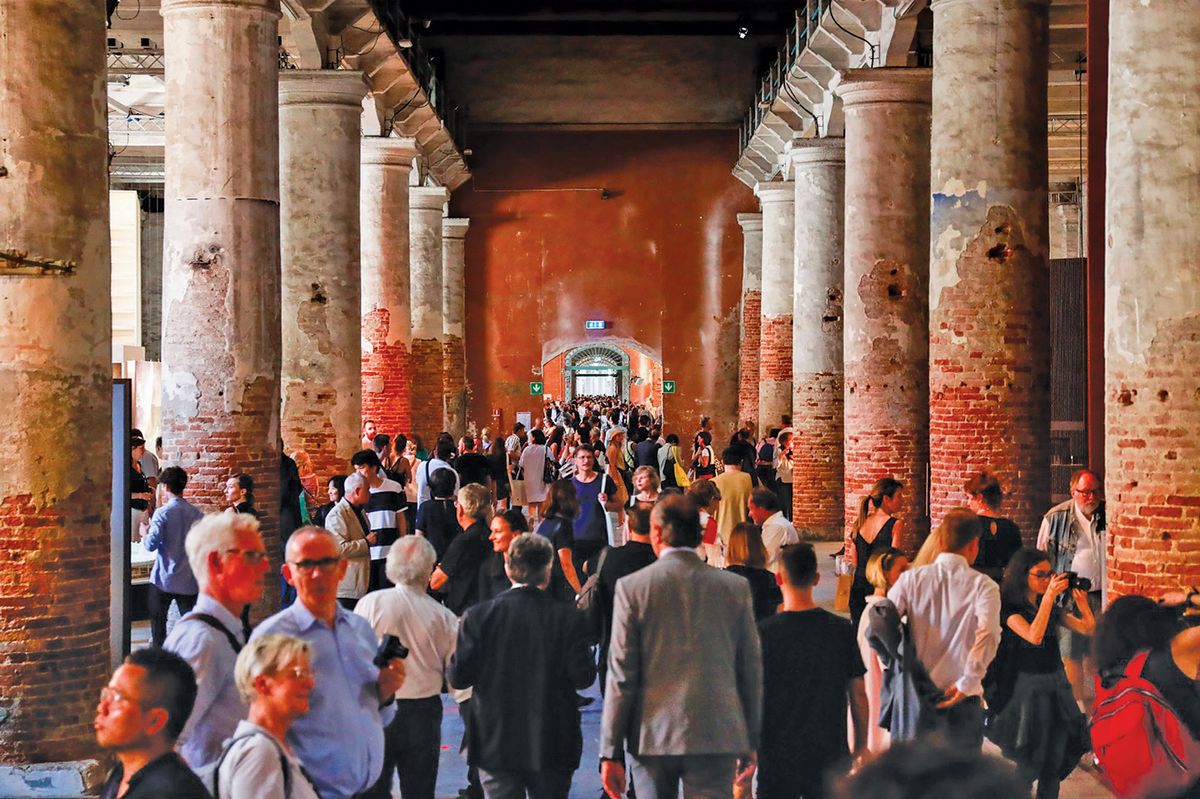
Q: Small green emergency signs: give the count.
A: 2